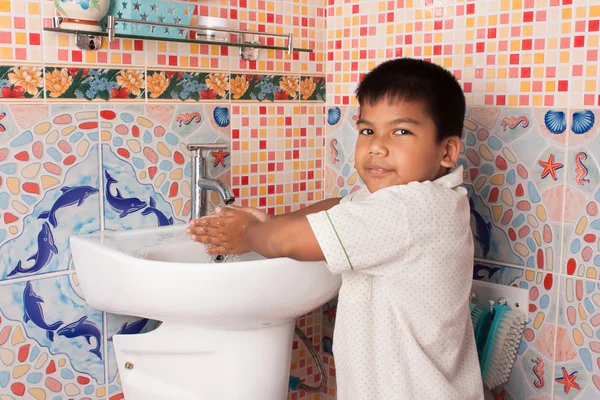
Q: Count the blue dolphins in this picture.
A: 9